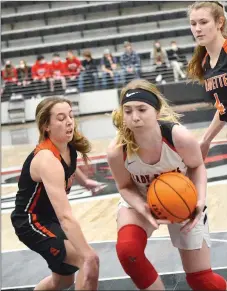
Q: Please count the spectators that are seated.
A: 10